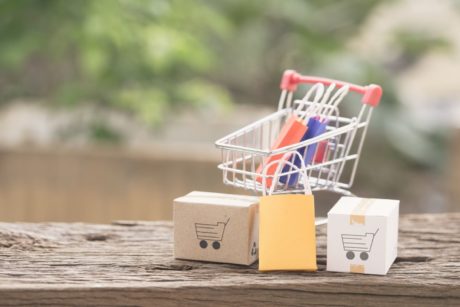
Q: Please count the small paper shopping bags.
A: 4